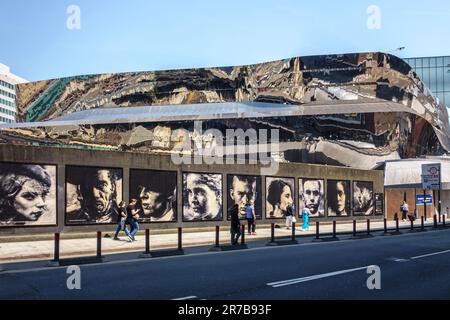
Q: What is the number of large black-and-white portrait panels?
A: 9